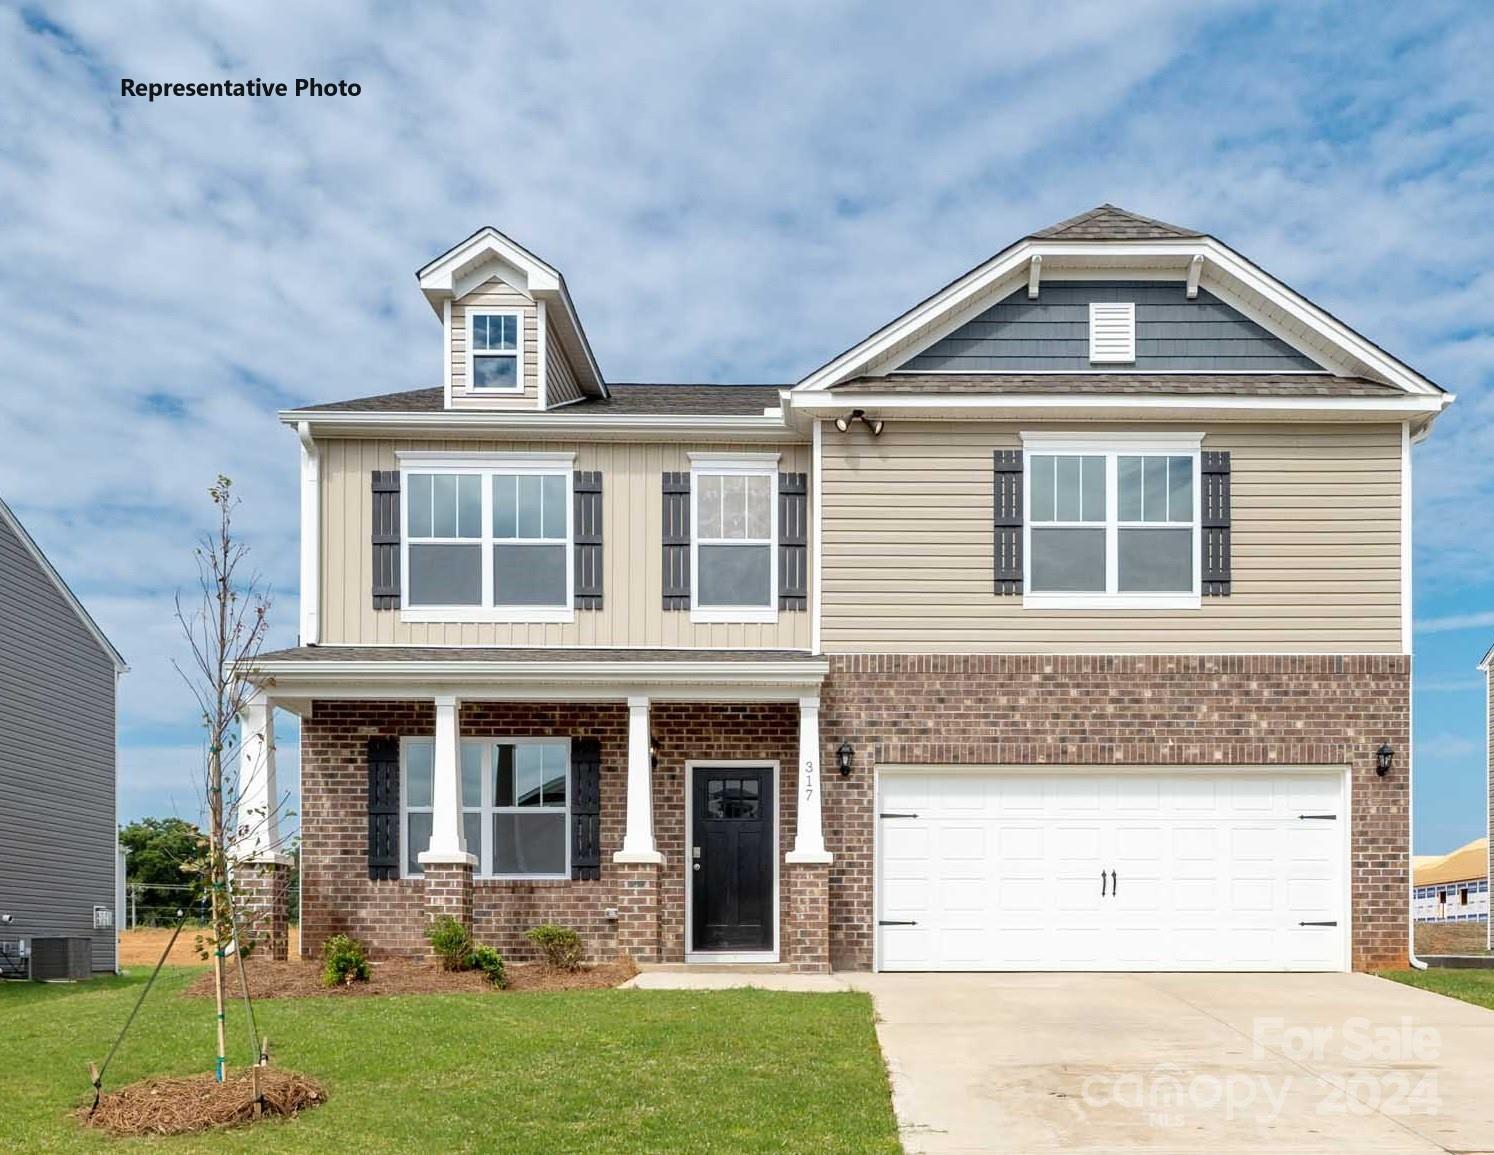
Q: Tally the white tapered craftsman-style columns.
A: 4